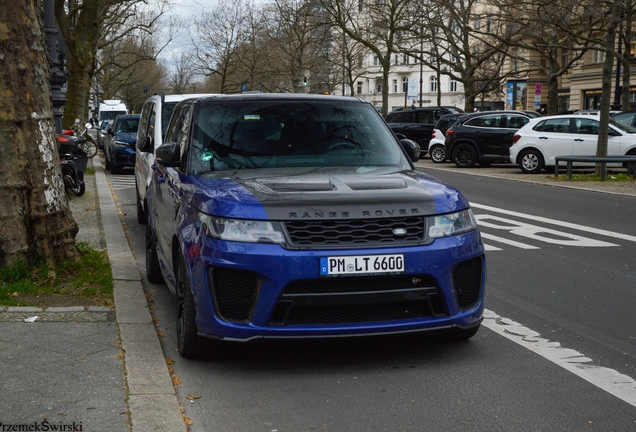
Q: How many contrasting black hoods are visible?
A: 1